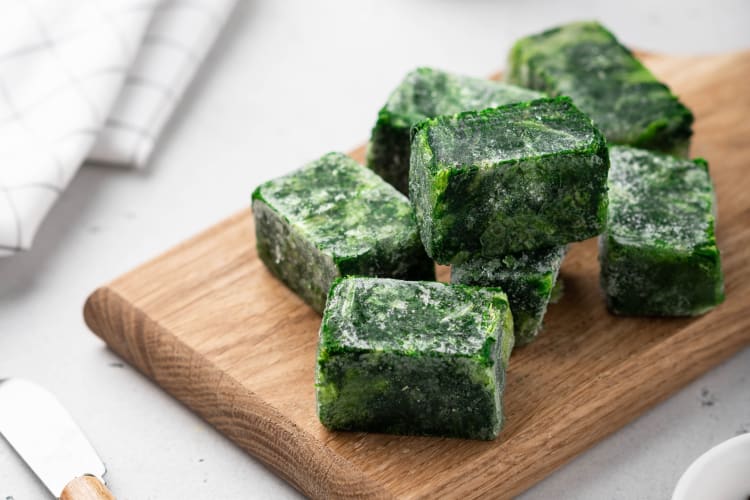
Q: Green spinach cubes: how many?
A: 7